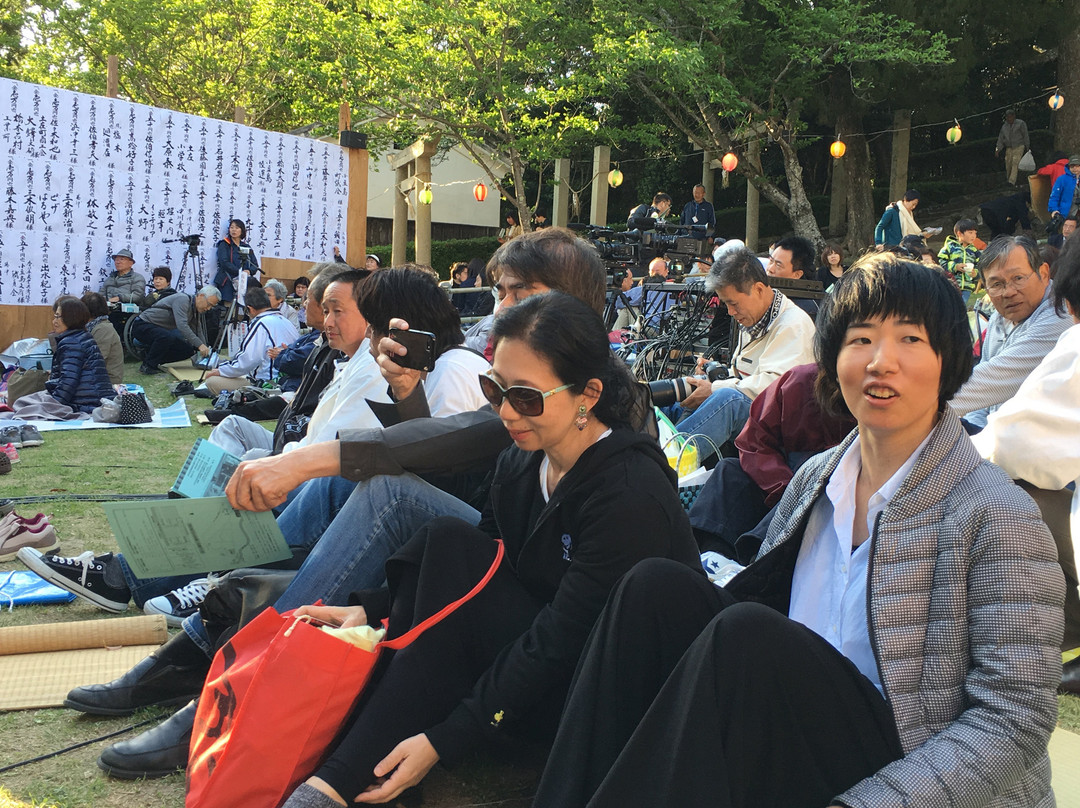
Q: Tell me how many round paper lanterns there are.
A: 7